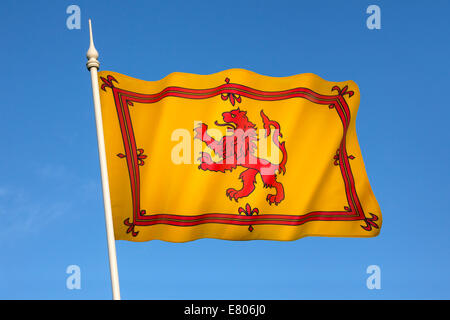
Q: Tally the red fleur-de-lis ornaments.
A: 8